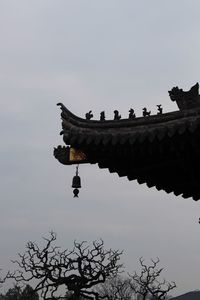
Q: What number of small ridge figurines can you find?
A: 6